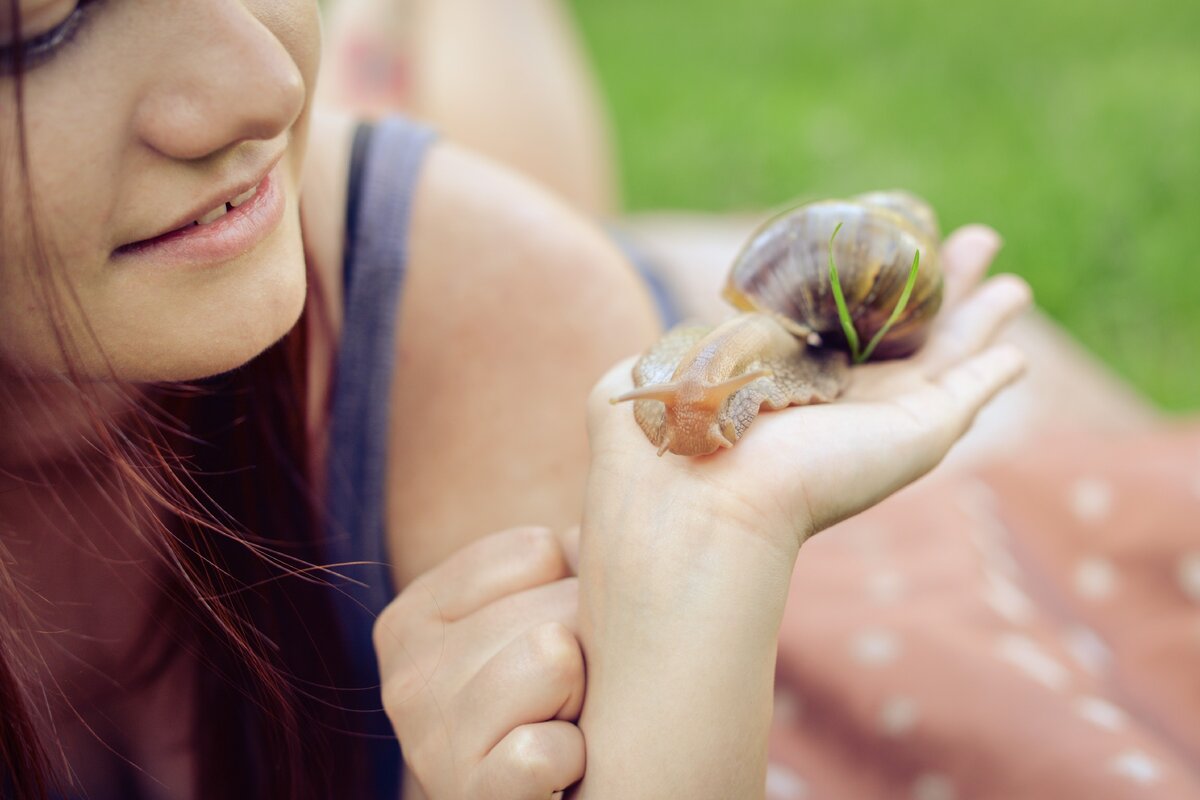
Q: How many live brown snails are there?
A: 1